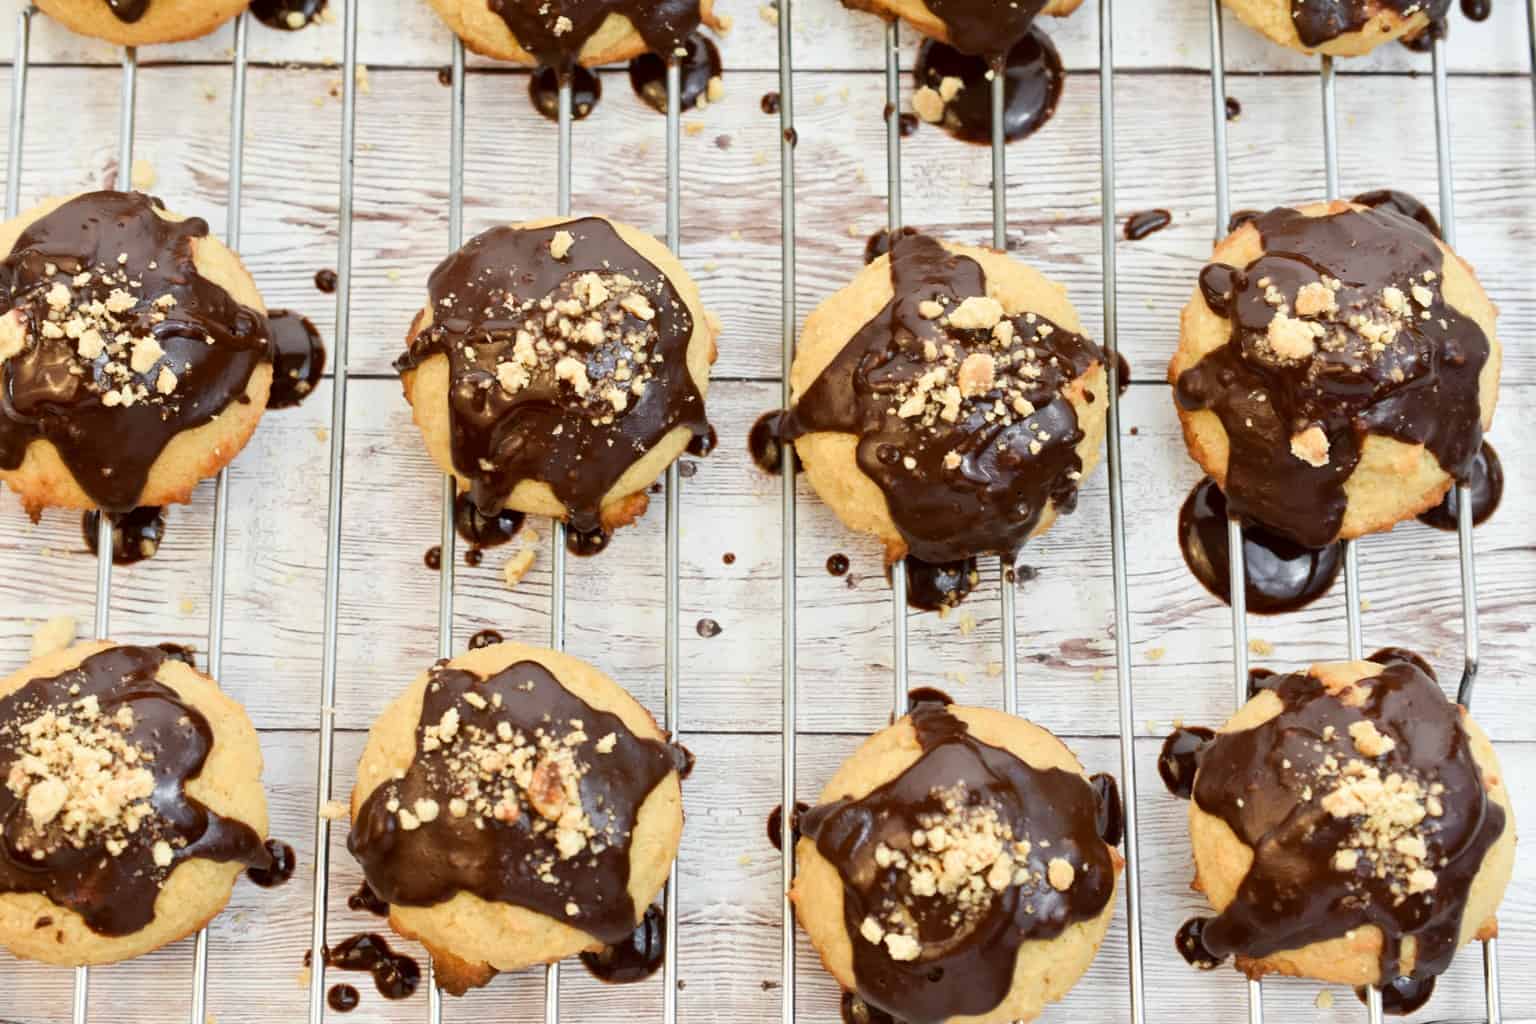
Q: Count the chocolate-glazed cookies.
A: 12